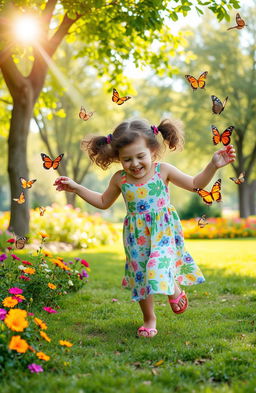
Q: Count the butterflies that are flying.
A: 14